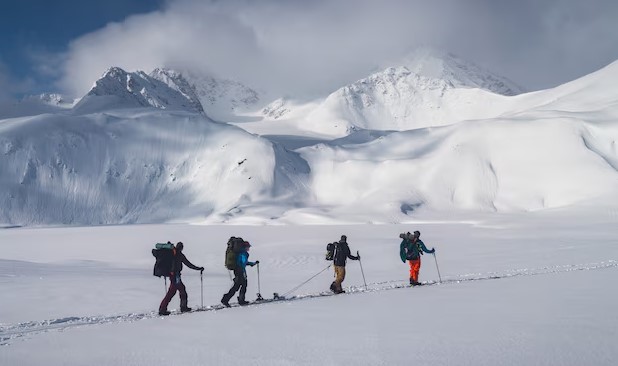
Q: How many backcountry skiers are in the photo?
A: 4